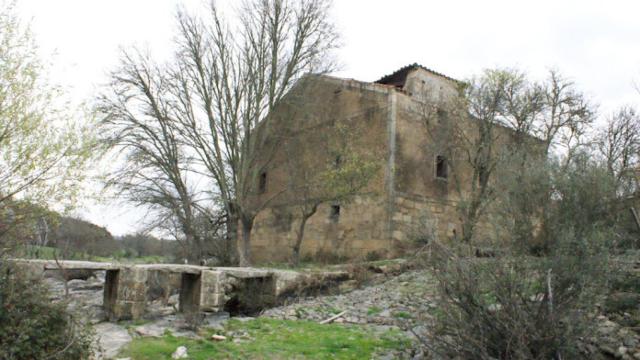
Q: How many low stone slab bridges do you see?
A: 1